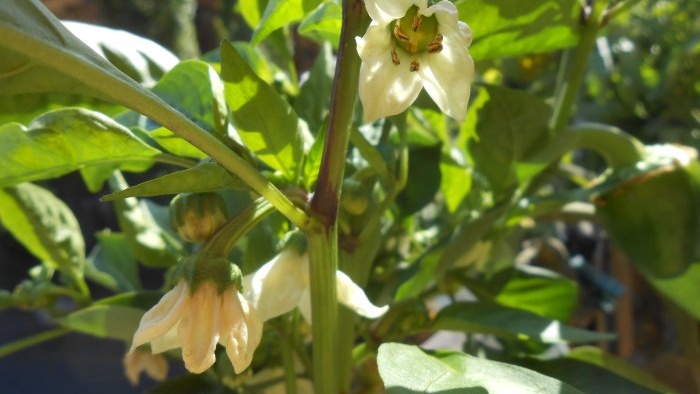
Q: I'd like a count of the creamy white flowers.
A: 3